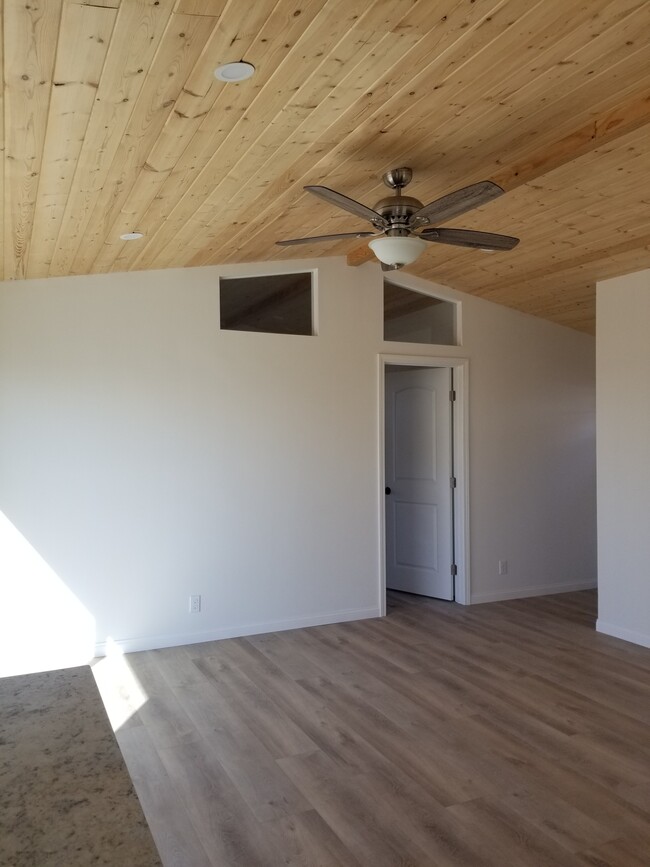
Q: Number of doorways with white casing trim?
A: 1